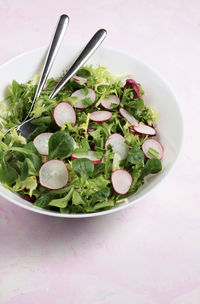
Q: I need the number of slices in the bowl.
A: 13